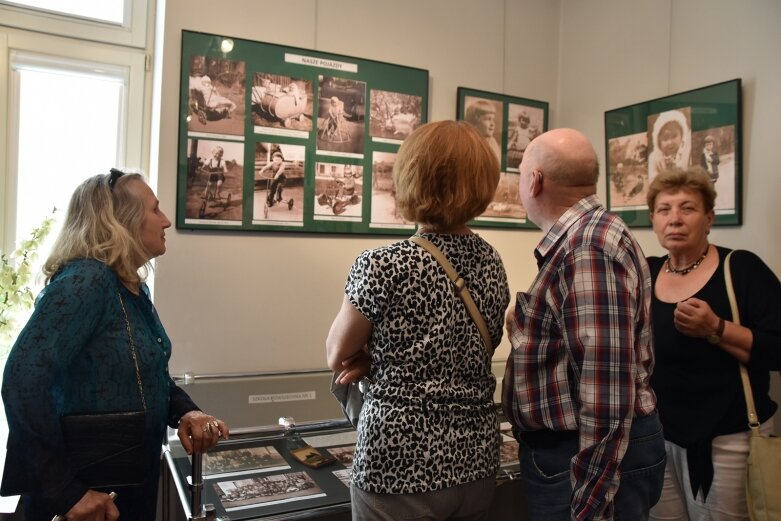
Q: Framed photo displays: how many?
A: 3